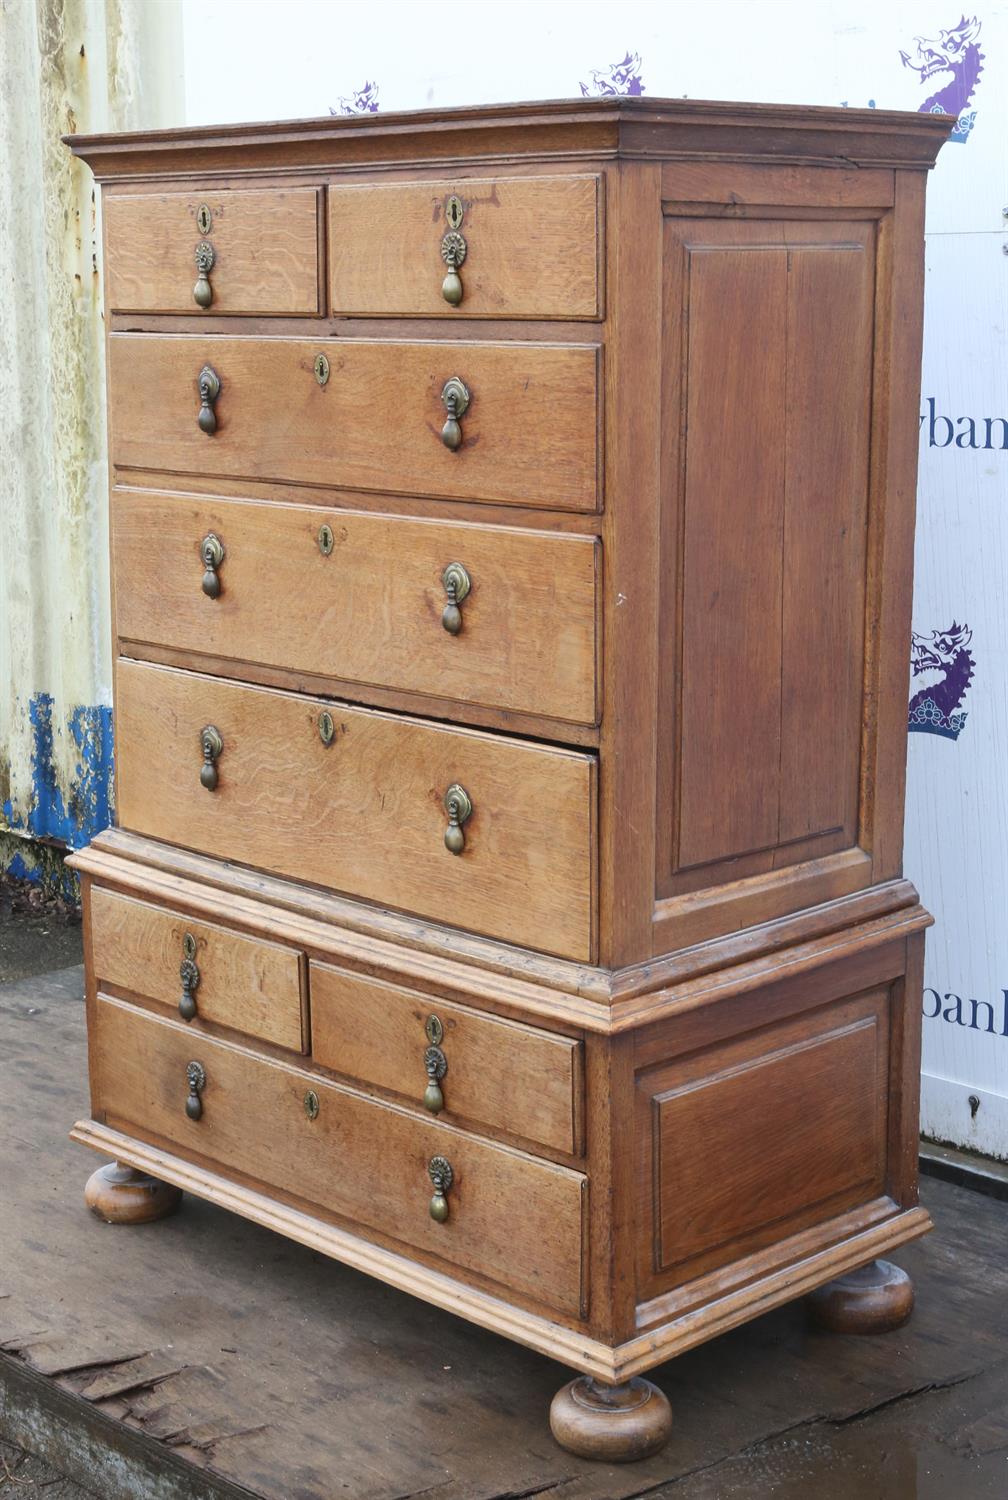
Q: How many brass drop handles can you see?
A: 12